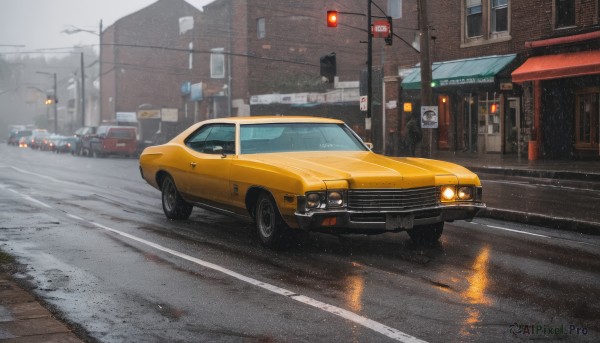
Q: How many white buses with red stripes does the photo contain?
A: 0